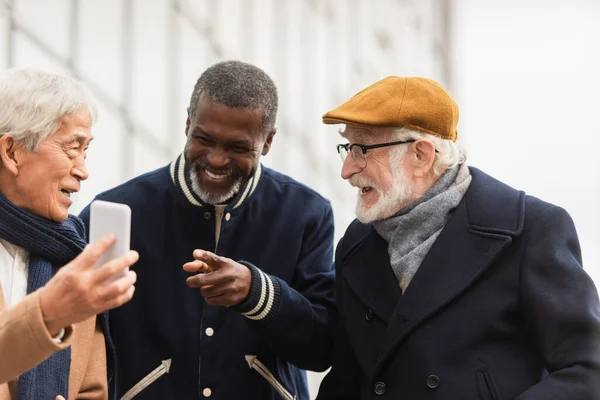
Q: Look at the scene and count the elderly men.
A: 3